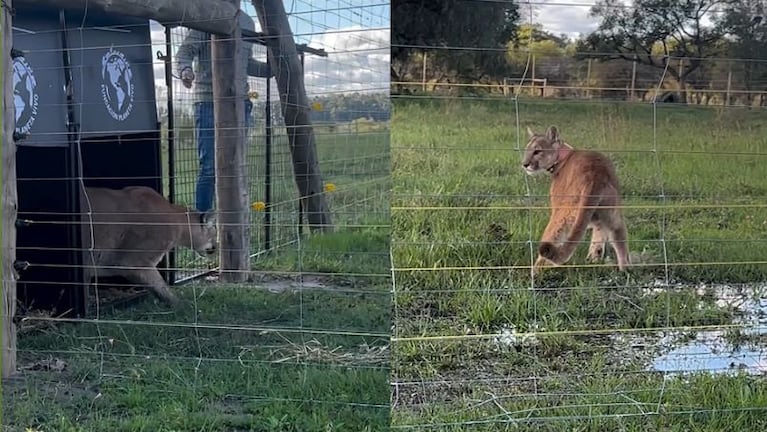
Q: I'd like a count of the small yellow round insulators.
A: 4